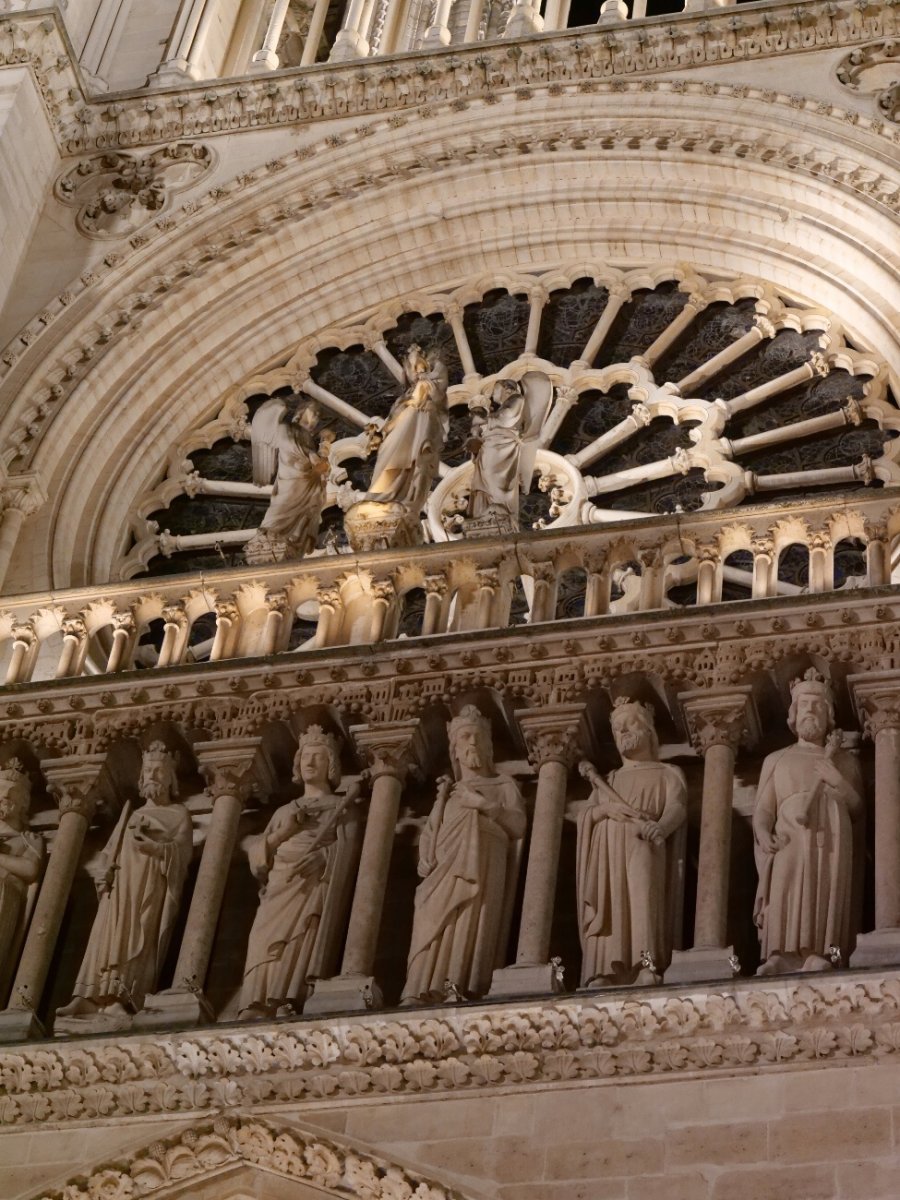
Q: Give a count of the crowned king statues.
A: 6